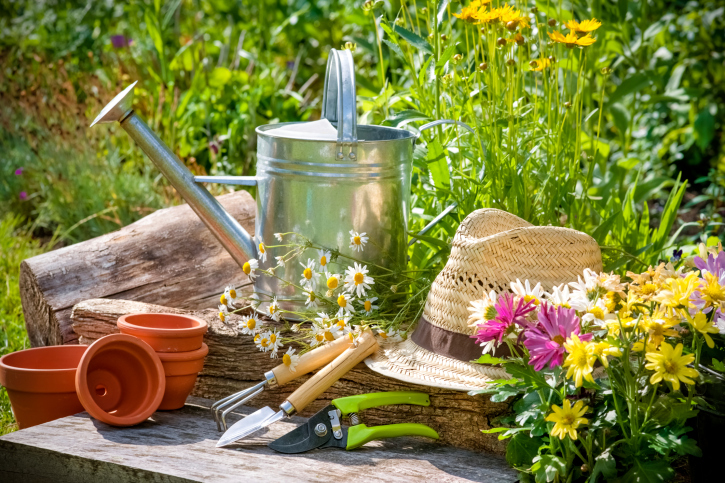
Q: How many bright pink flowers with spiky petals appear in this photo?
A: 2